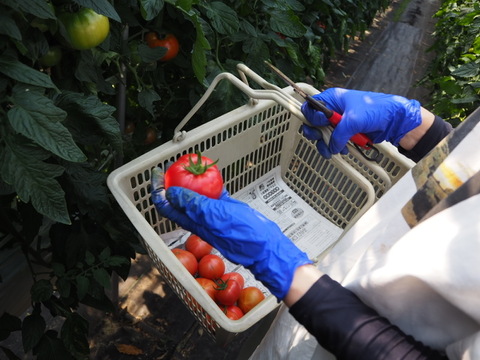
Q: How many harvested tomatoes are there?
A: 9